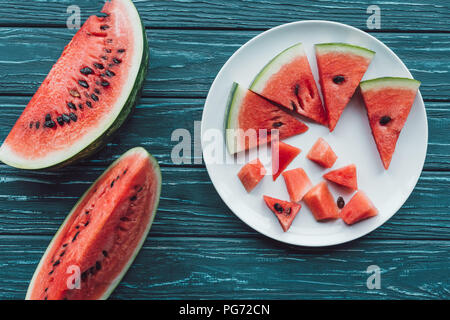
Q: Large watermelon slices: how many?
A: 2